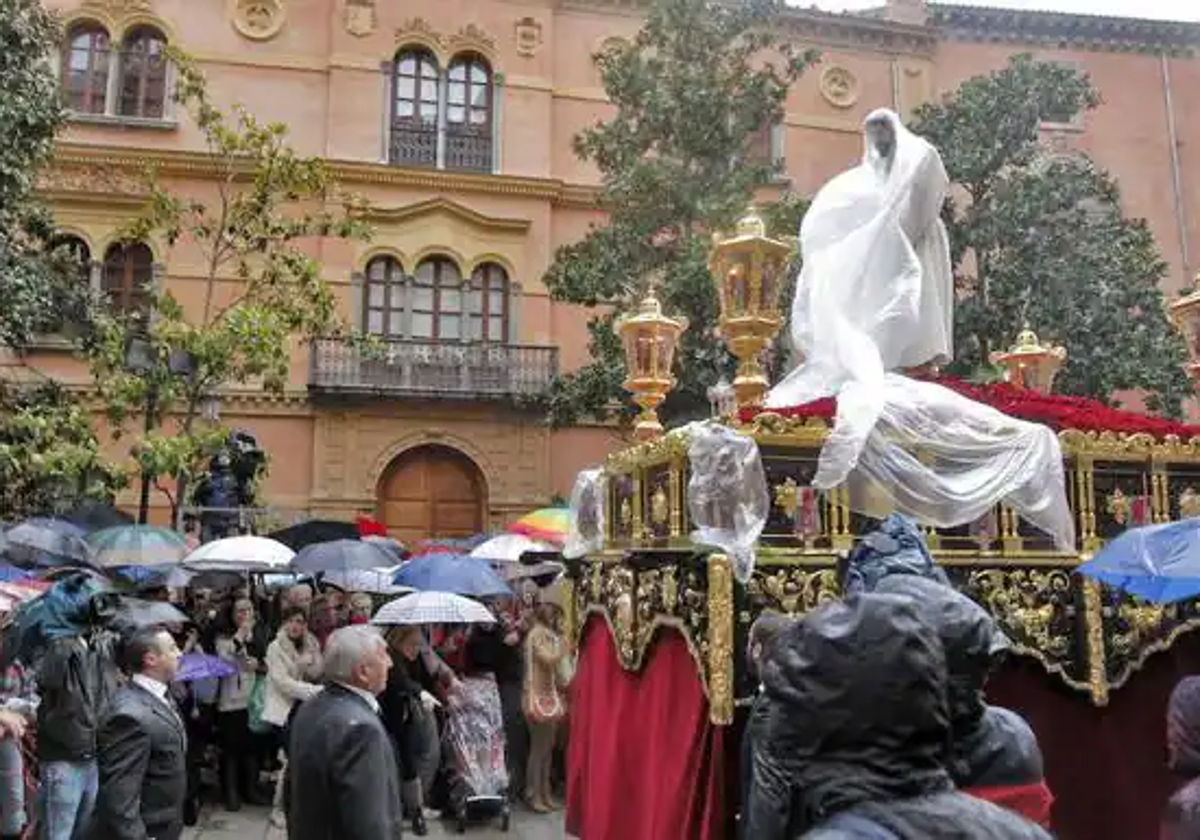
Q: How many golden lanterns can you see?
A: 4